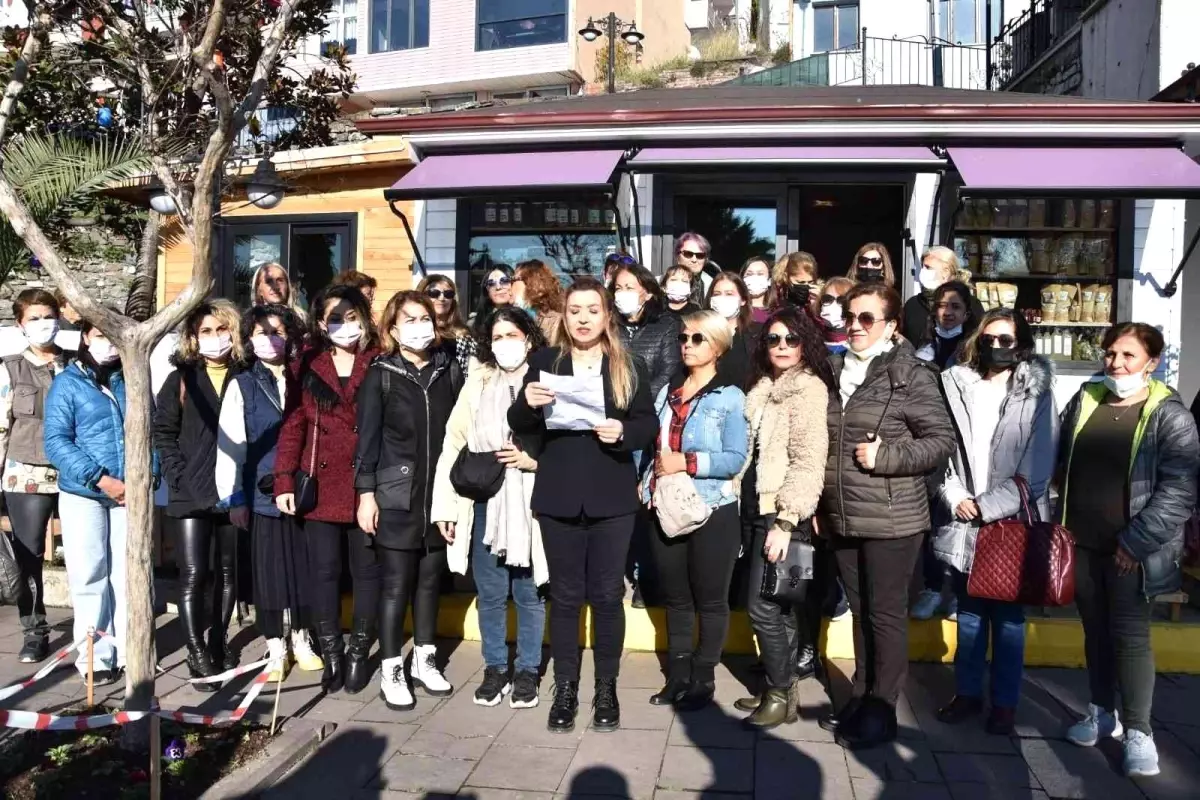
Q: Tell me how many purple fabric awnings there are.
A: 3